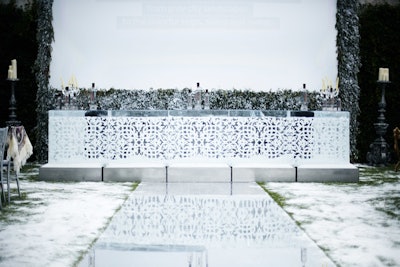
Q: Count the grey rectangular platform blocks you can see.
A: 5